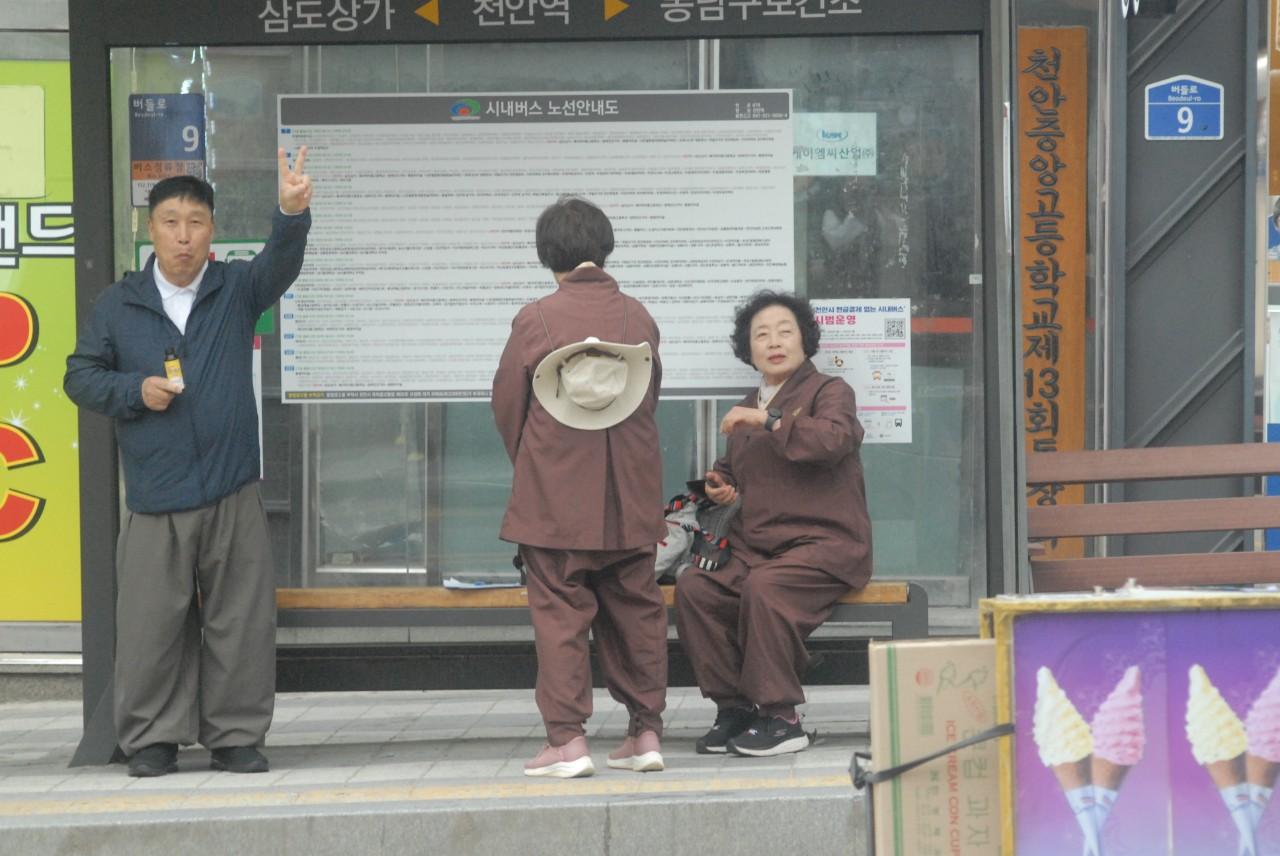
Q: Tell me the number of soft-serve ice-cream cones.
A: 4